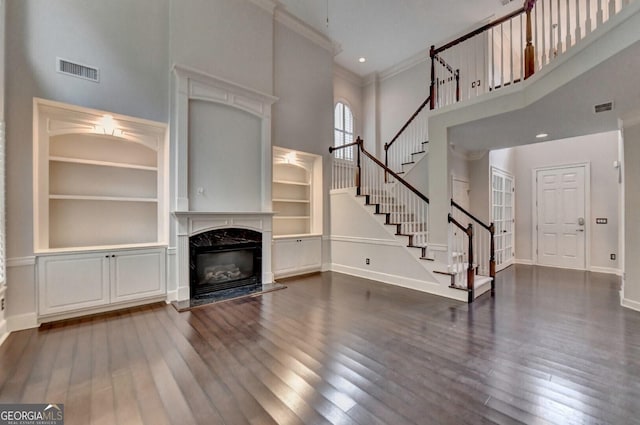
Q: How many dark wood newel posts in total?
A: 7